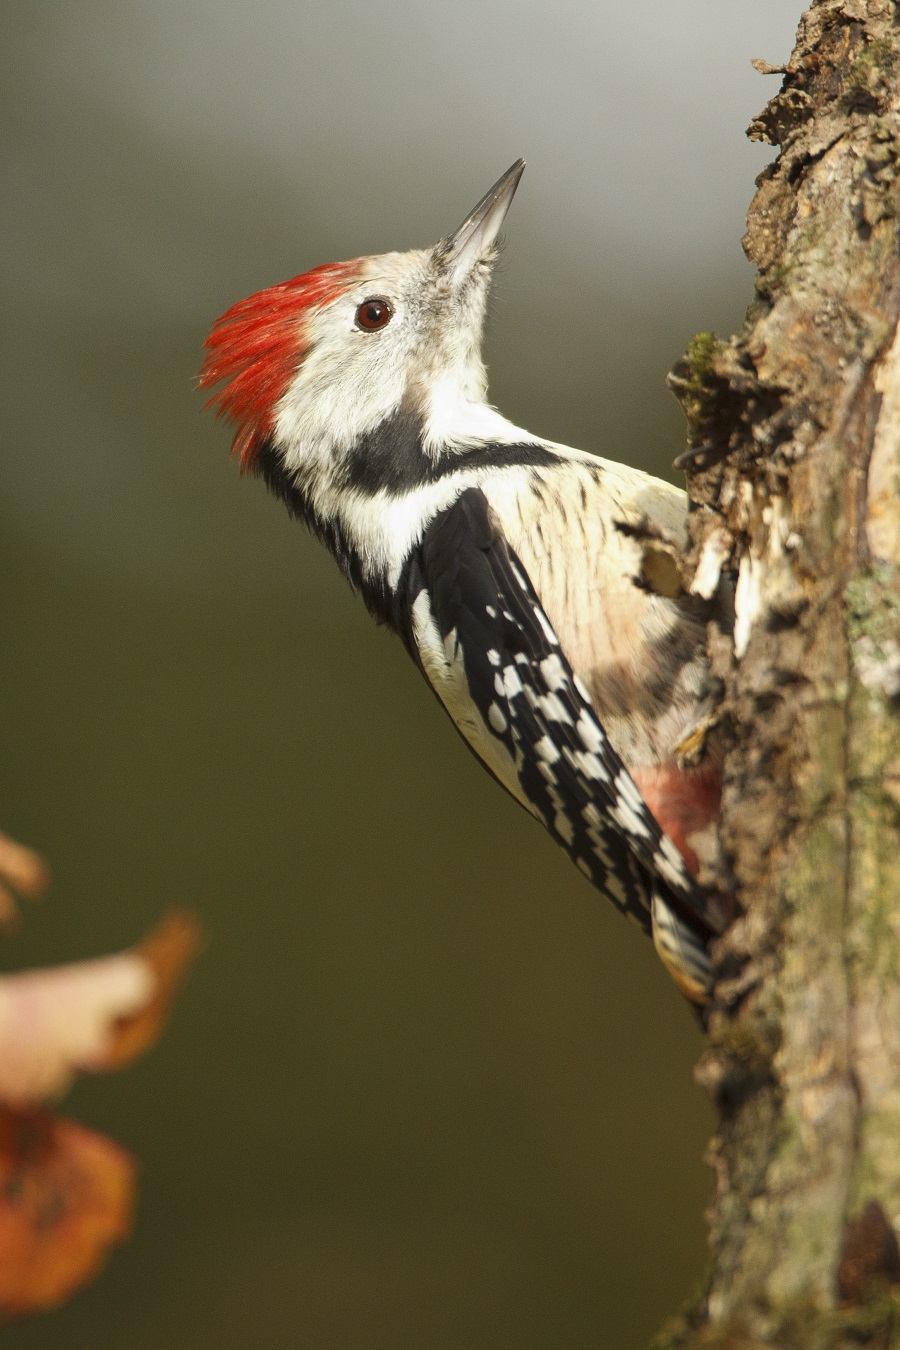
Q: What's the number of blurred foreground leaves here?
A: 3